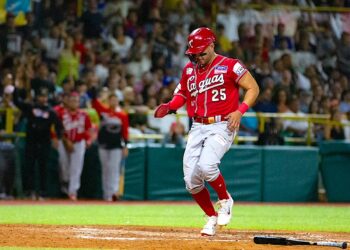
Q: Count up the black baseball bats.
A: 1